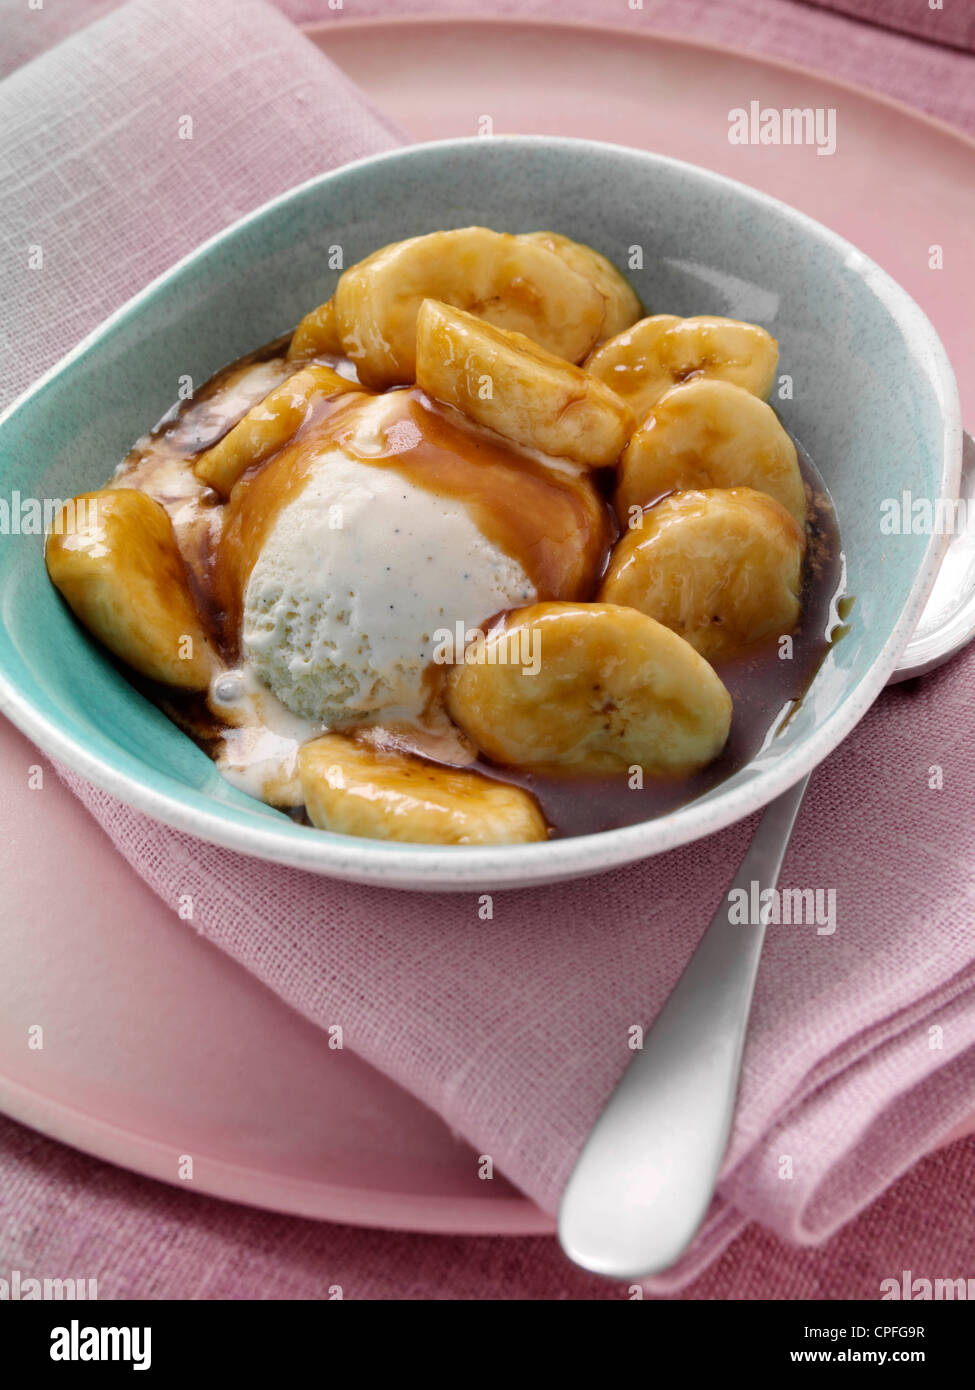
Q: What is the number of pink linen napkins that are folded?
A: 1